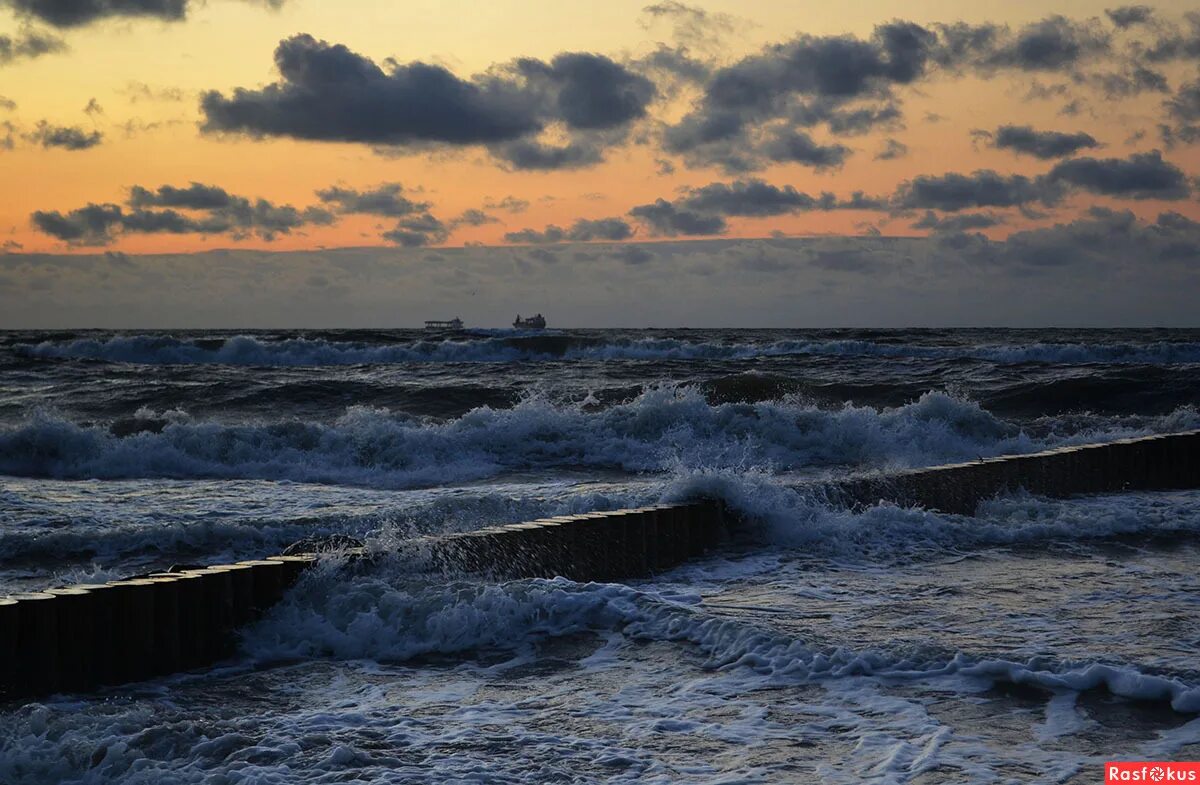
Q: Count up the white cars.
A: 0